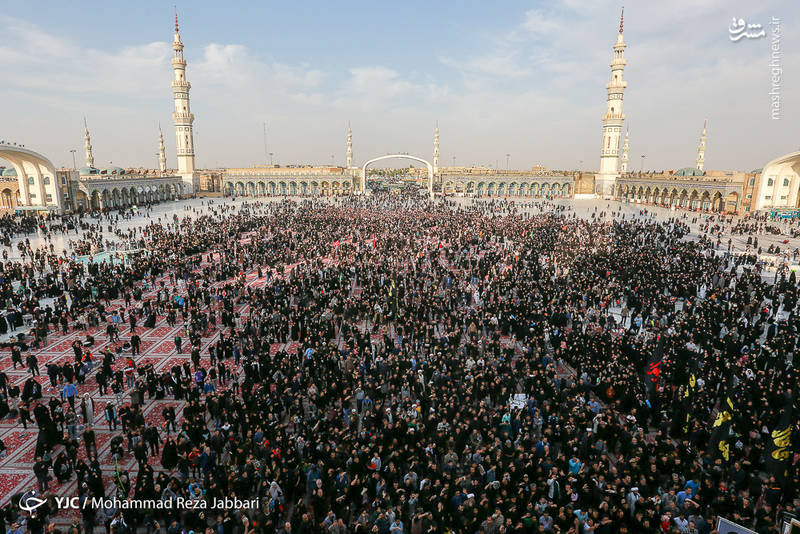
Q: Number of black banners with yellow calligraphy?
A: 3